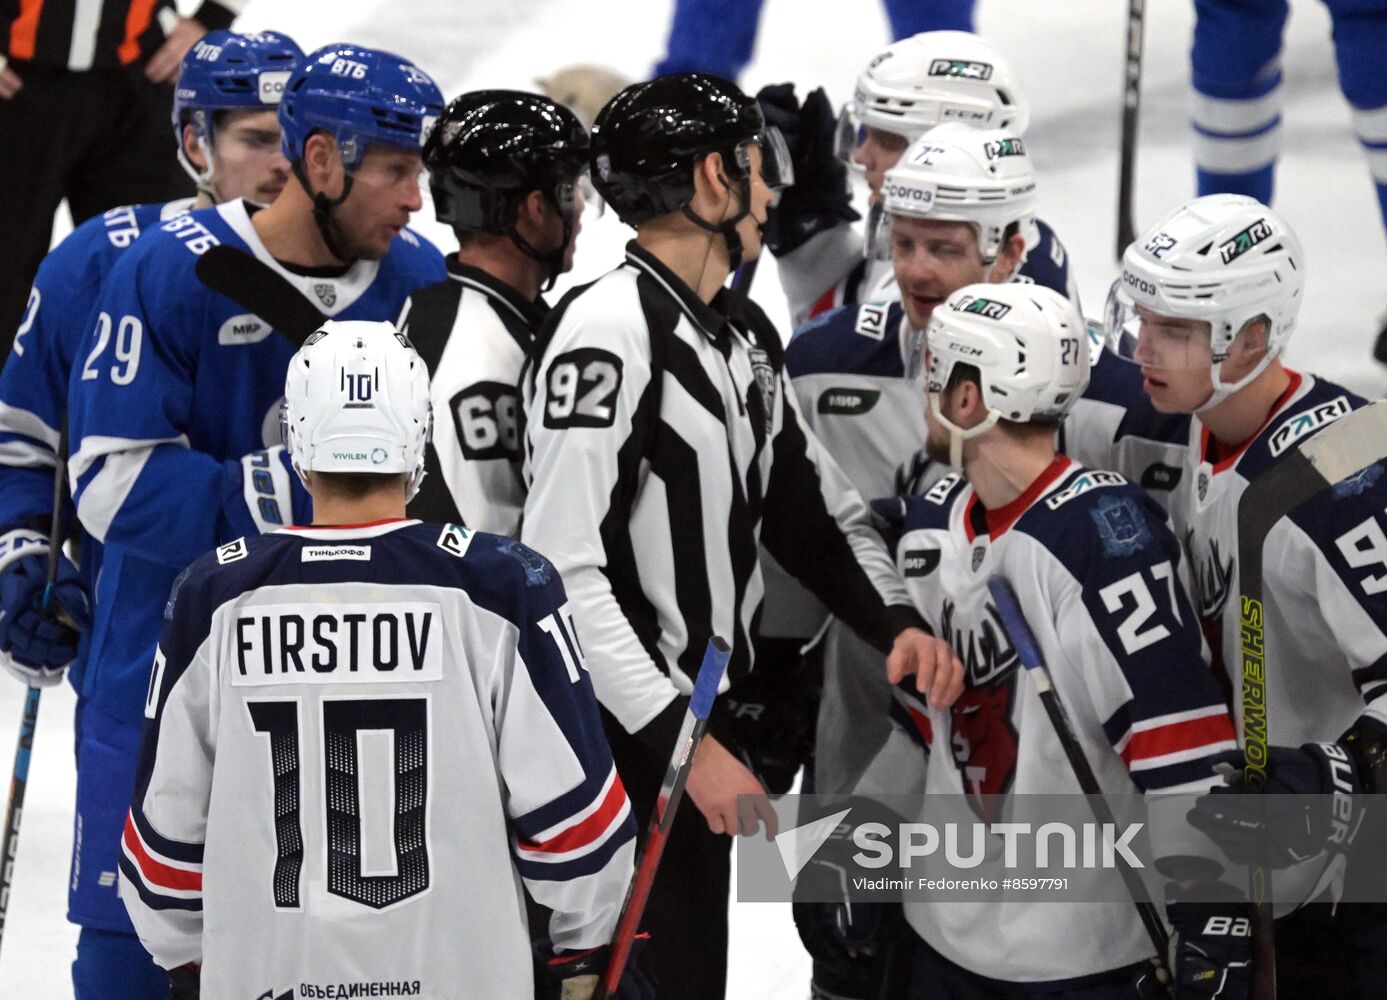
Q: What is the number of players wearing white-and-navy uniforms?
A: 5